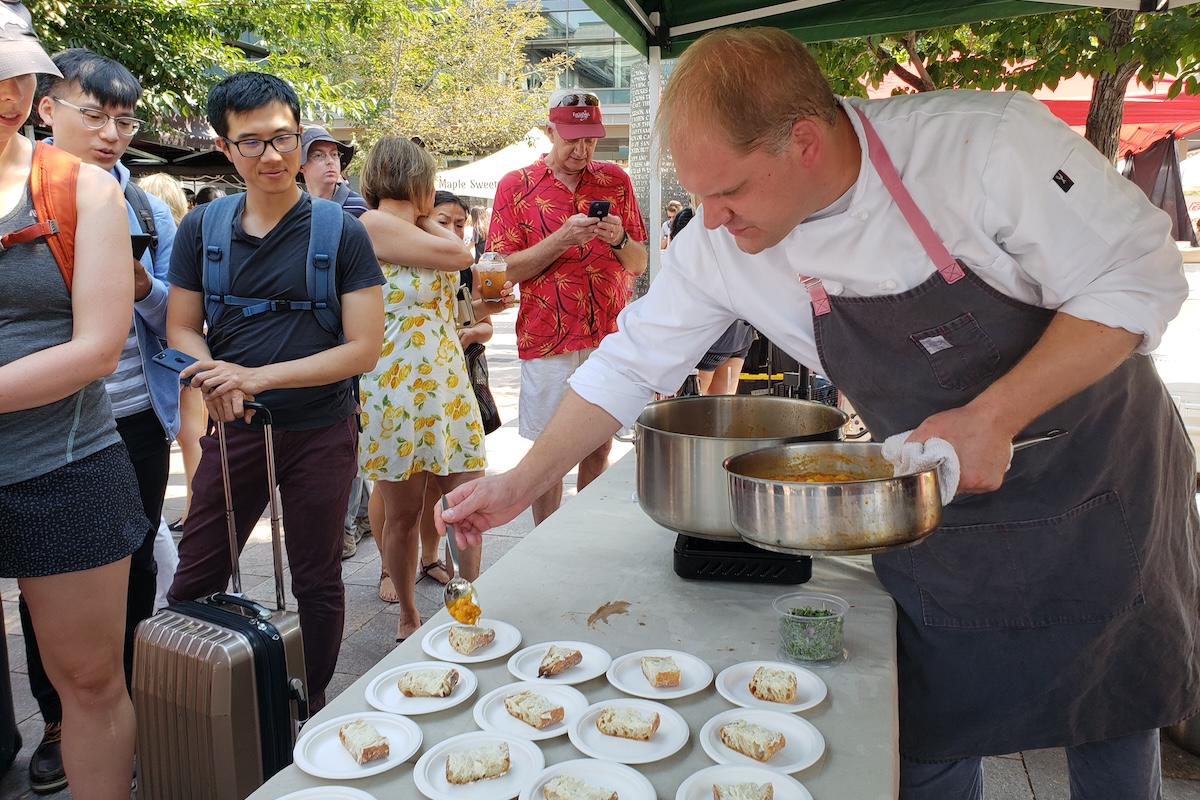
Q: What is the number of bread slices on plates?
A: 12